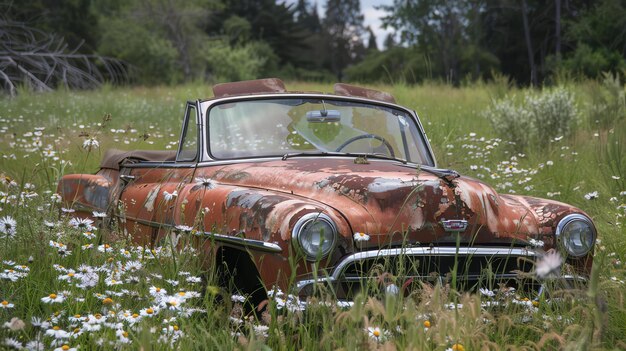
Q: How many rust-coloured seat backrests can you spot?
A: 2